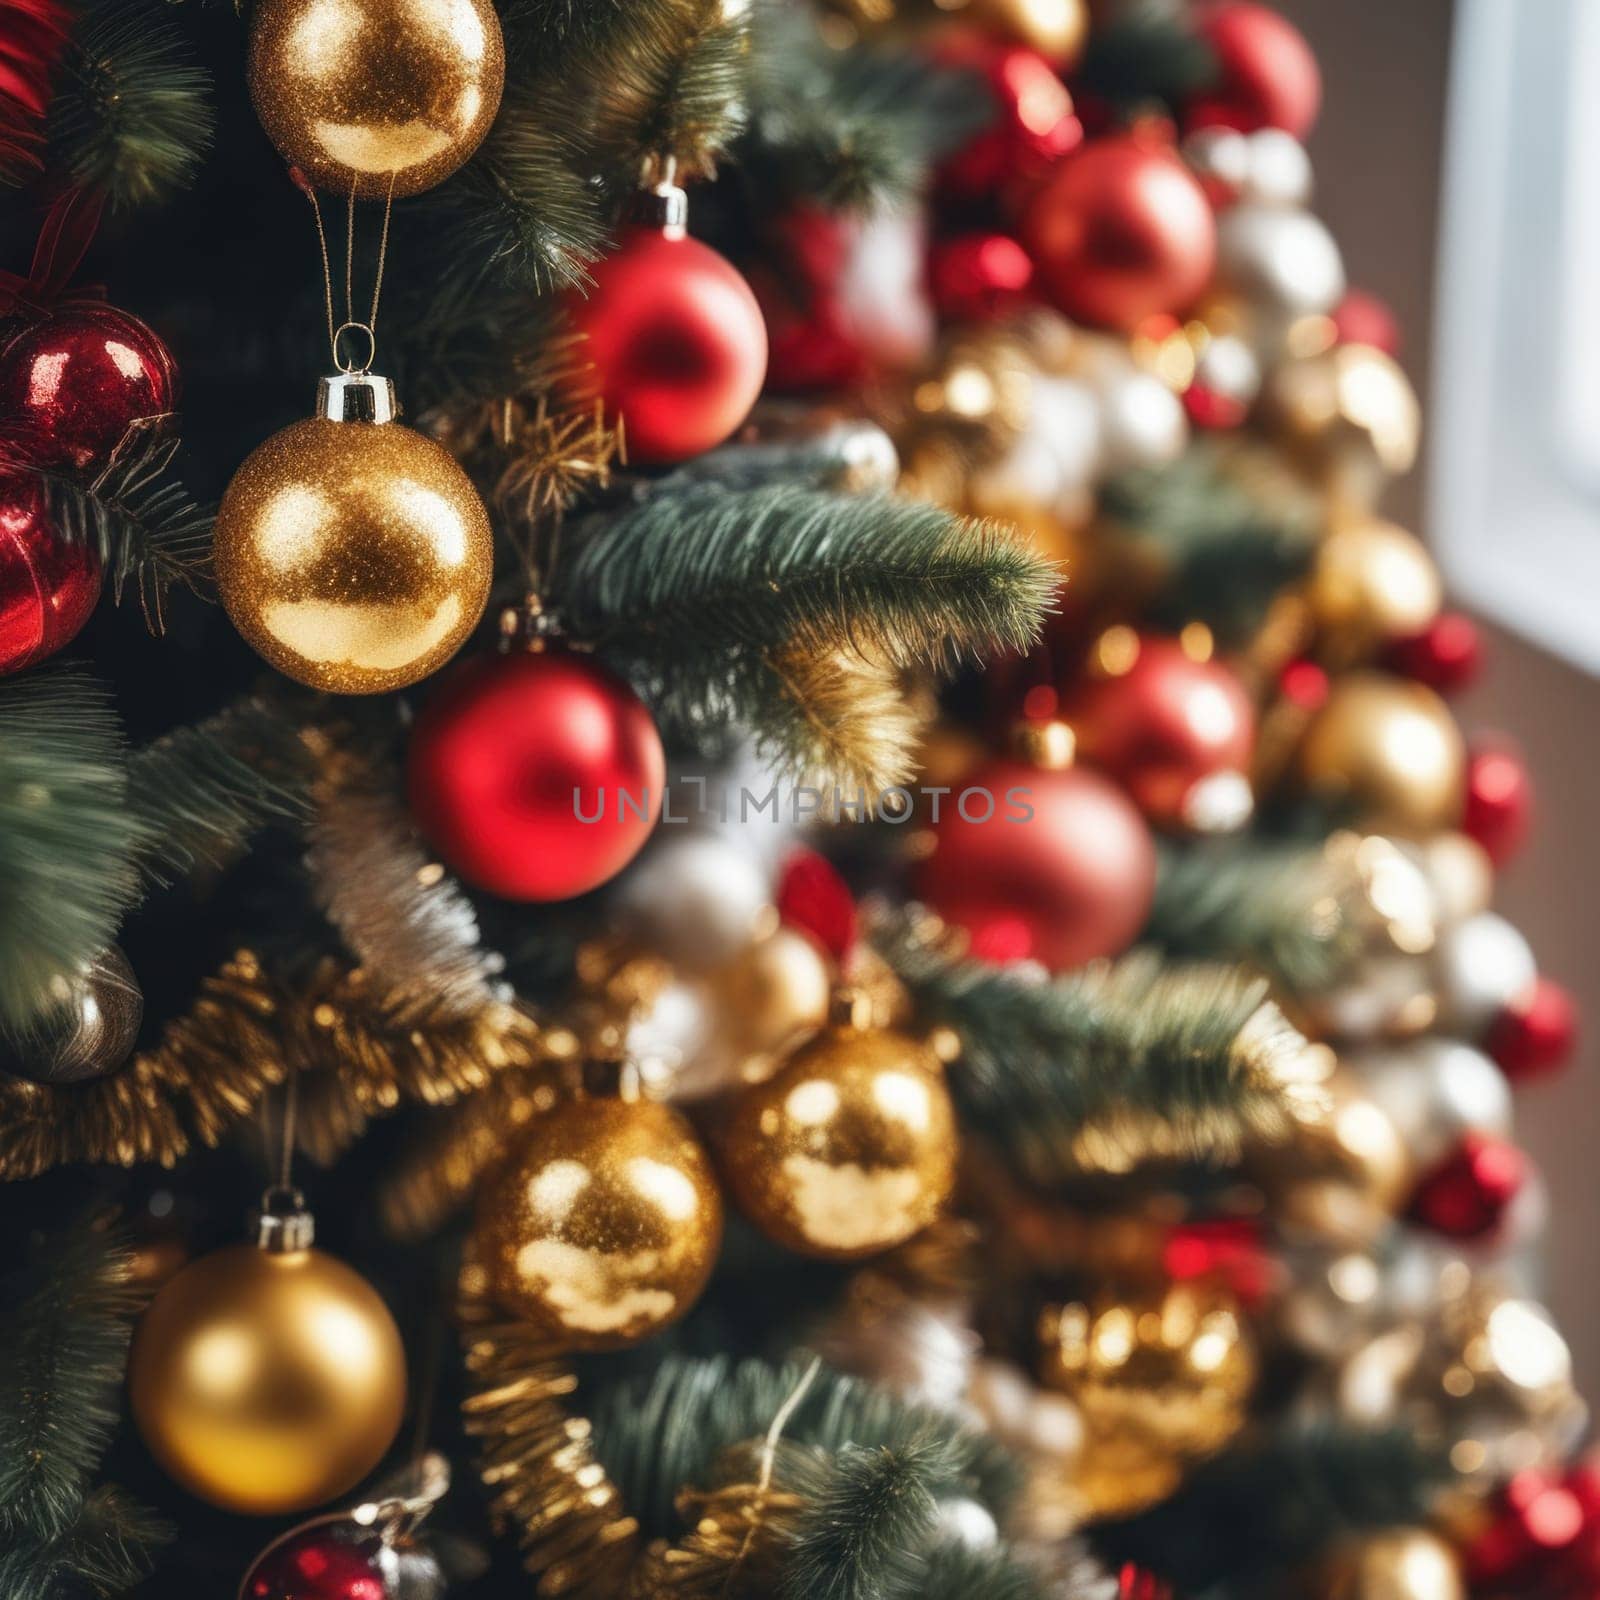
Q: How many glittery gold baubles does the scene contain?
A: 4